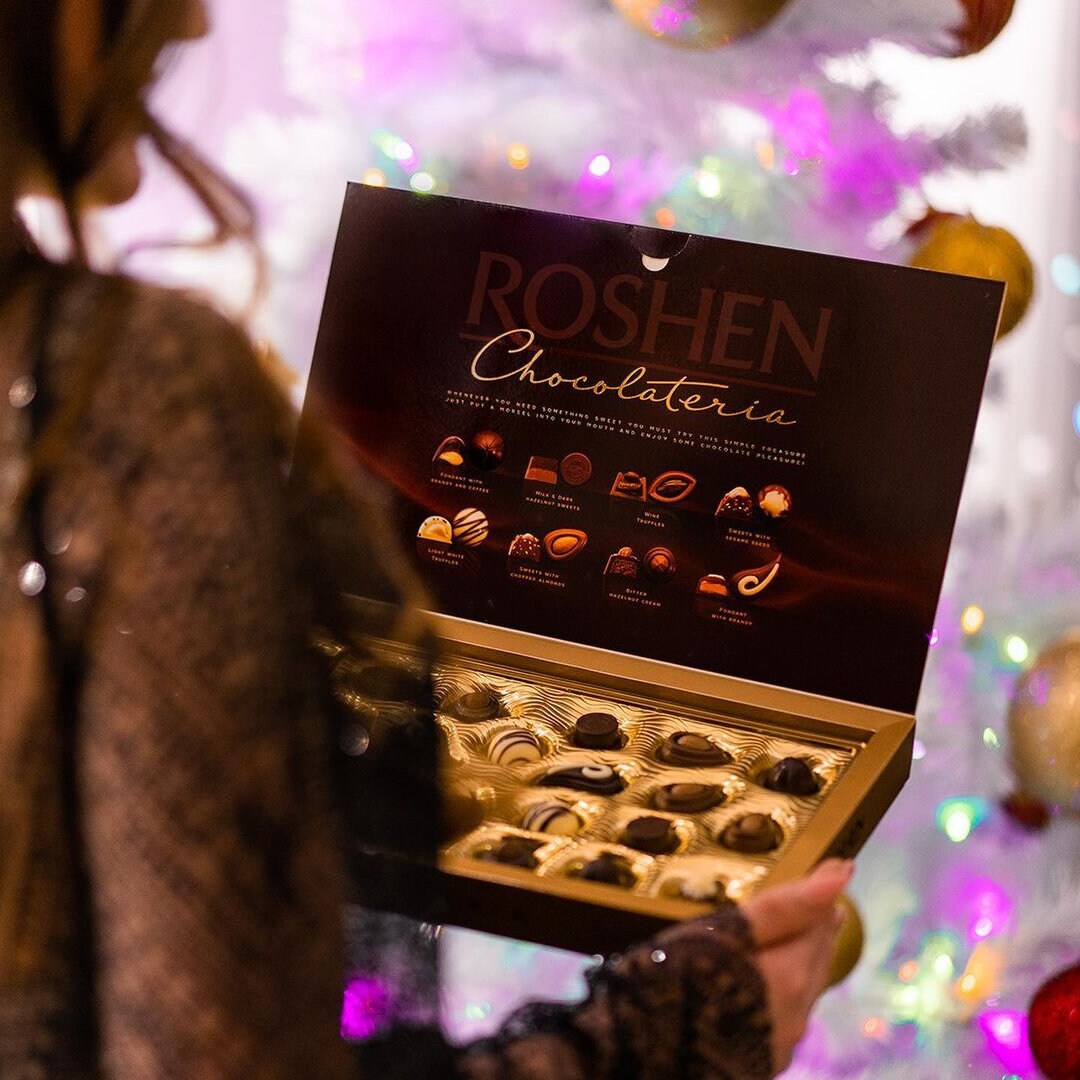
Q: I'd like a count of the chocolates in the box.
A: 13